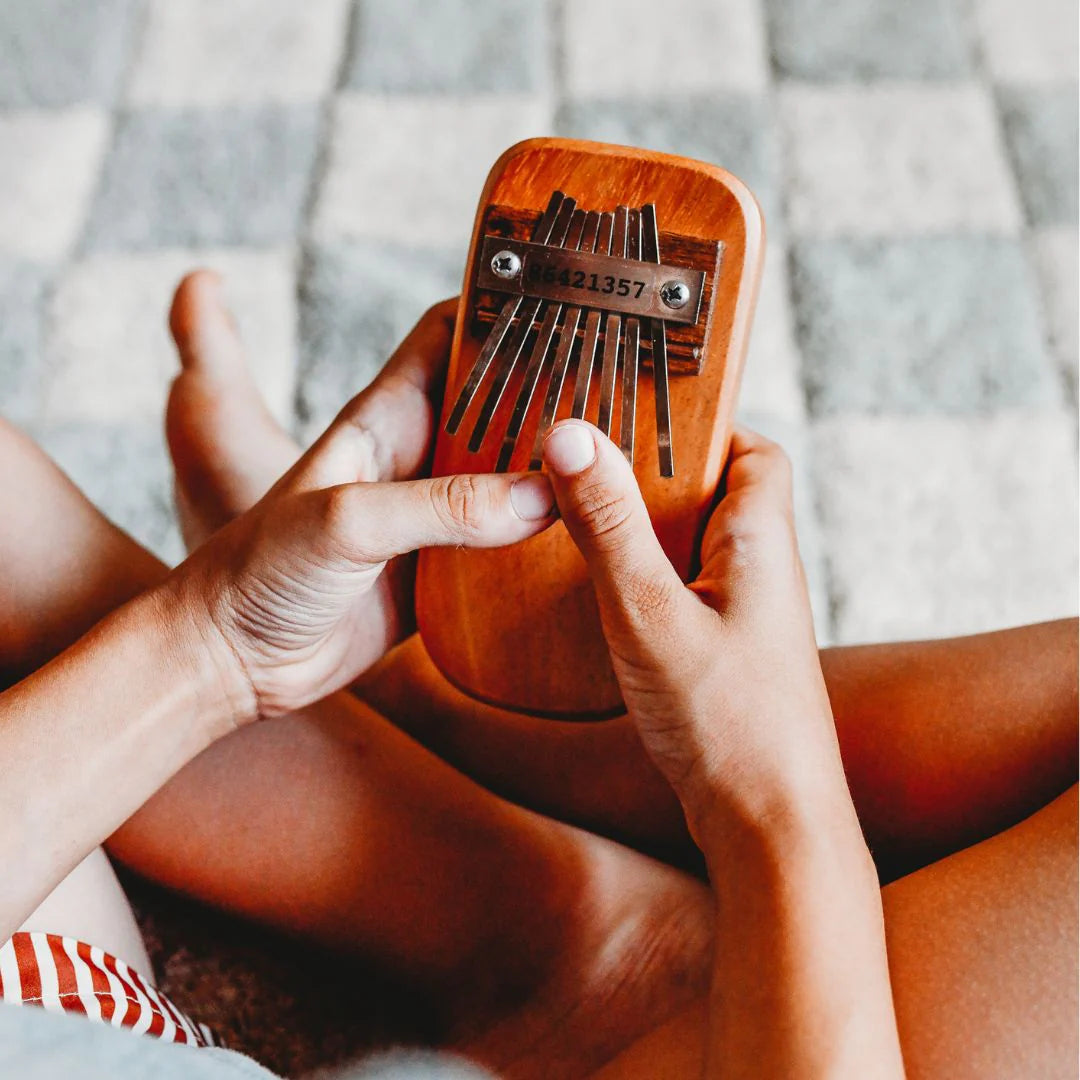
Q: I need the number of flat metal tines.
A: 8